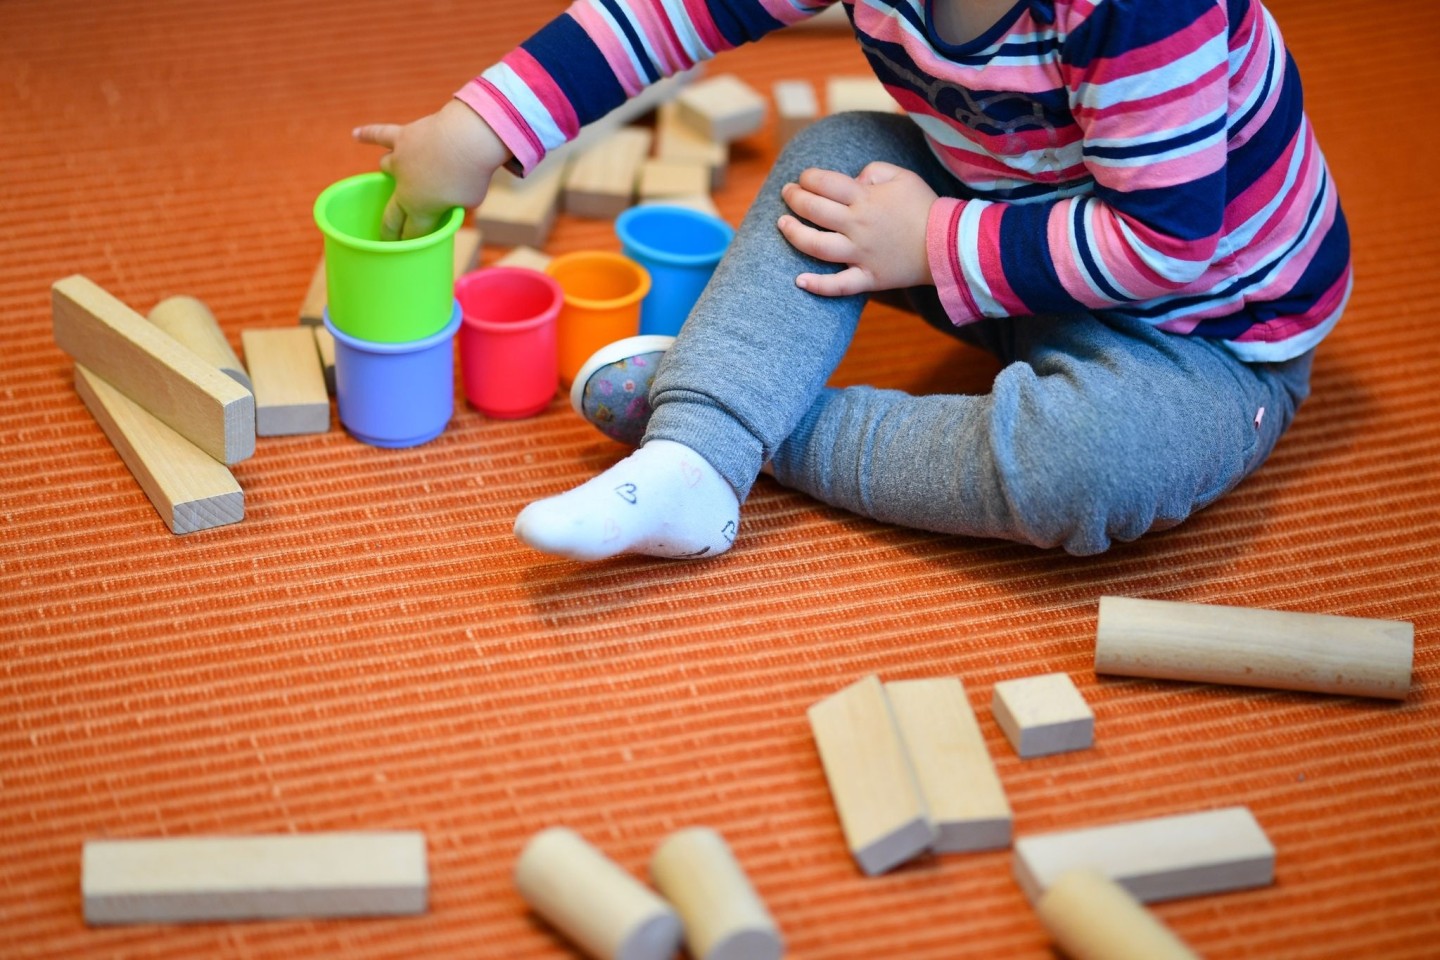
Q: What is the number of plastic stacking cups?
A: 5